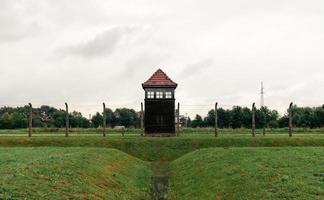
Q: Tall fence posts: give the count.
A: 8